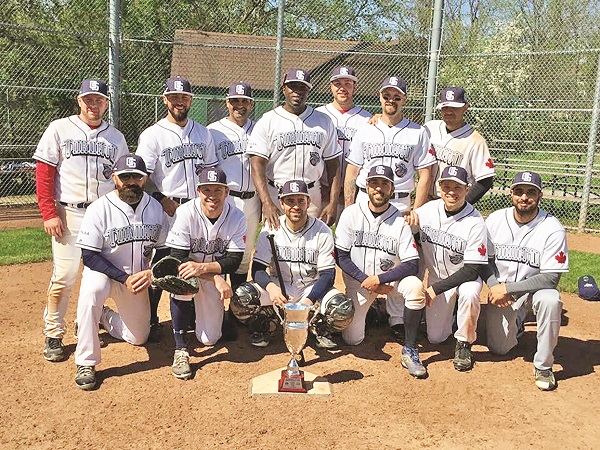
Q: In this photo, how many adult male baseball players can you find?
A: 13